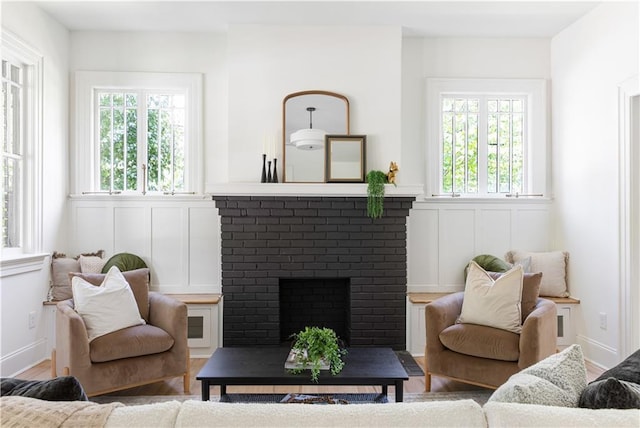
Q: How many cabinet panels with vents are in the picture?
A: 2